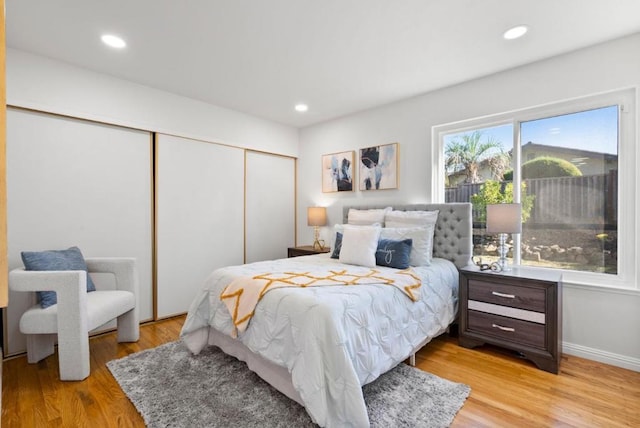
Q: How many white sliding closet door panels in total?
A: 3